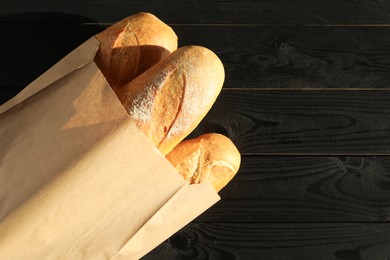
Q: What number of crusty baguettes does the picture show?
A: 3